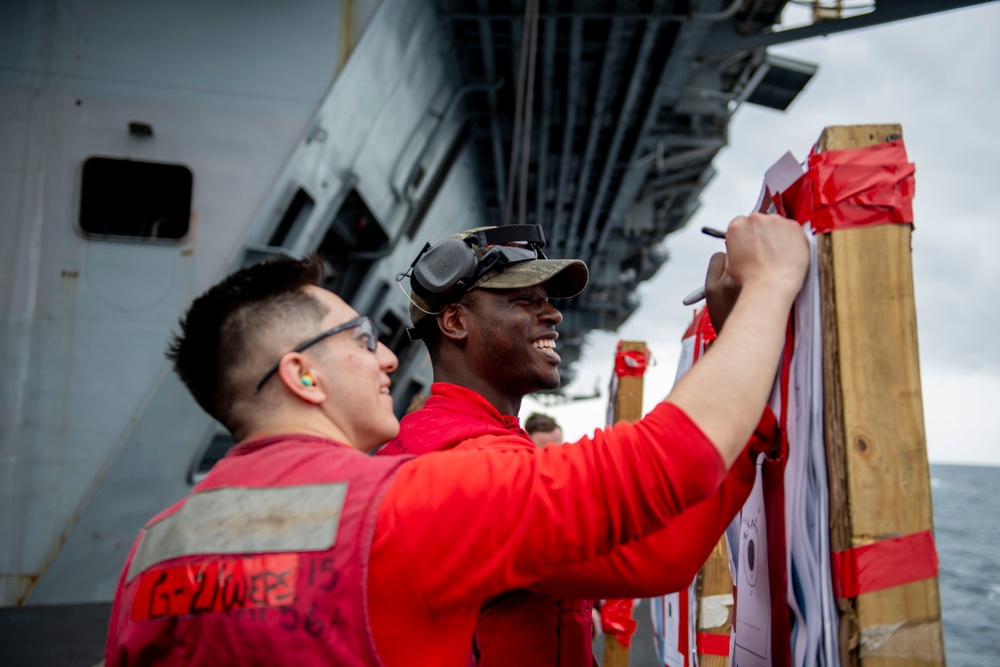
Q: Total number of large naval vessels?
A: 1